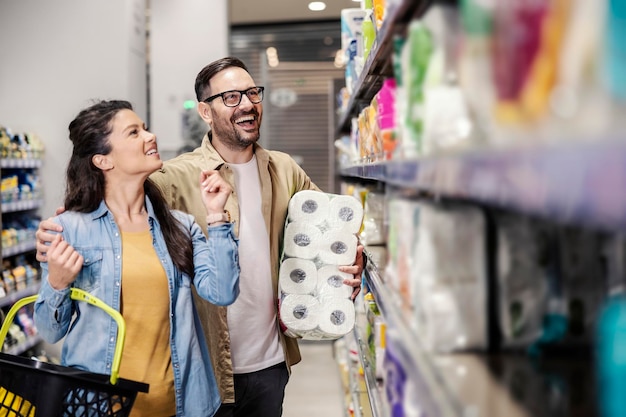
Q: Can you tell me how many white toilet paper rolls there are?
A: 8